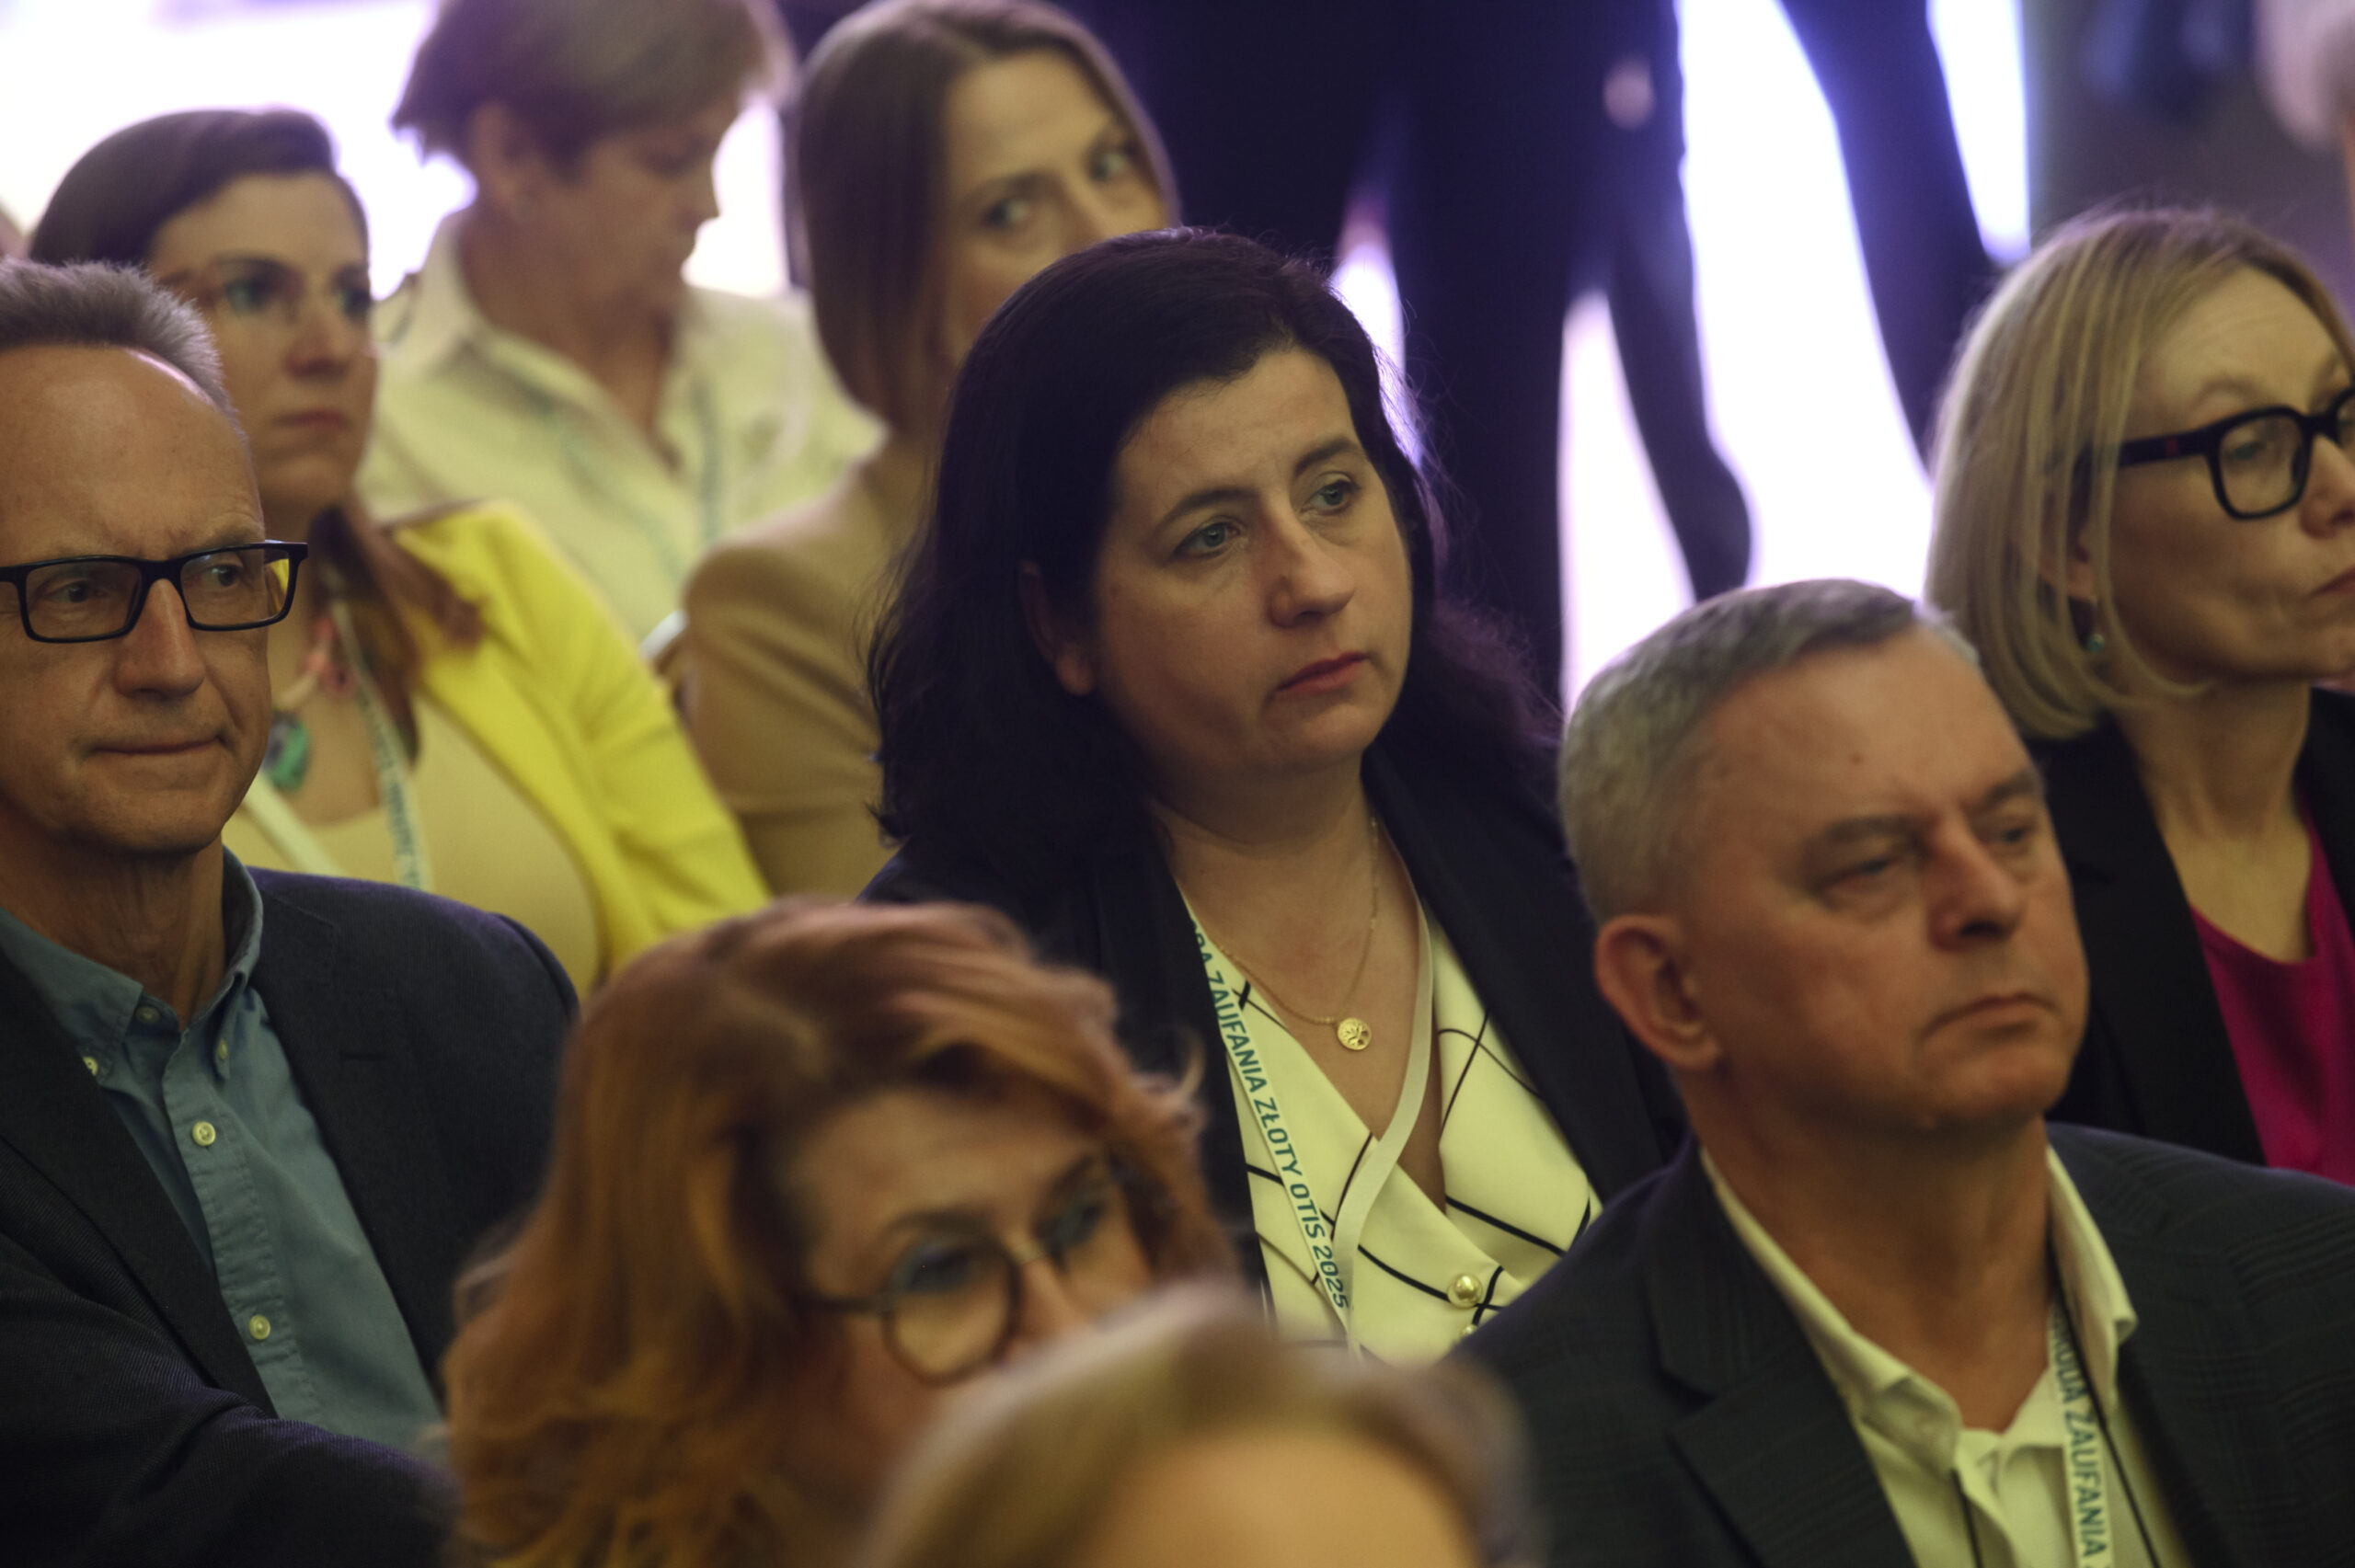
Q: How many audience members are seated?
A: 9